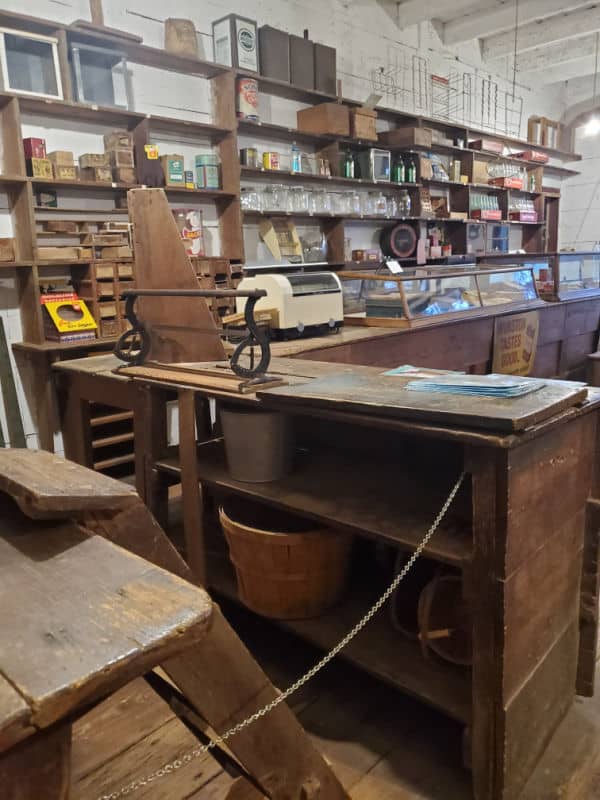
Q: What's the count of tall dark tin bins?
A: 3